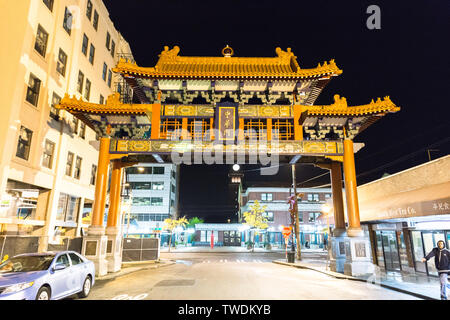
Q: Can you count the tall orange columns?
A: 4